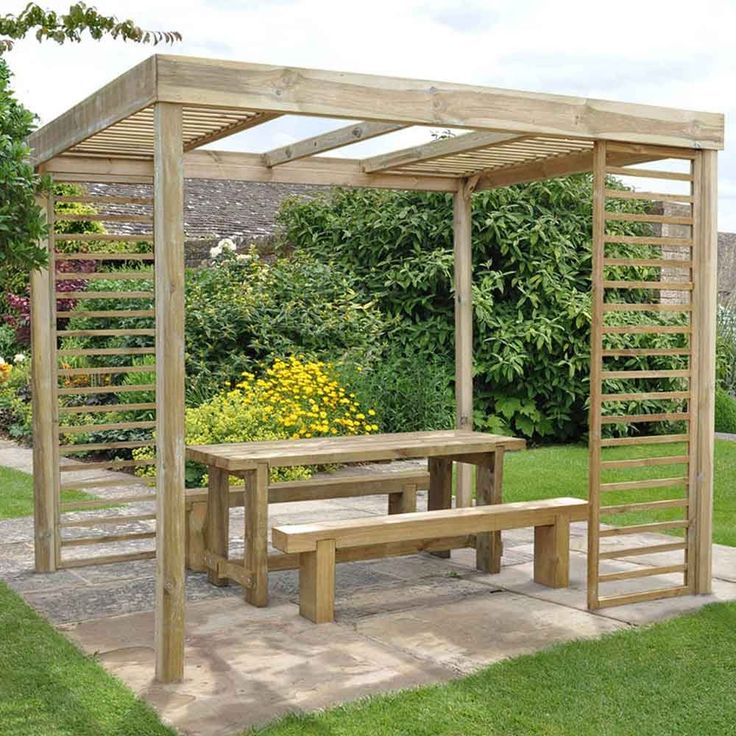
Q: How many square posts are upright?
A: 4